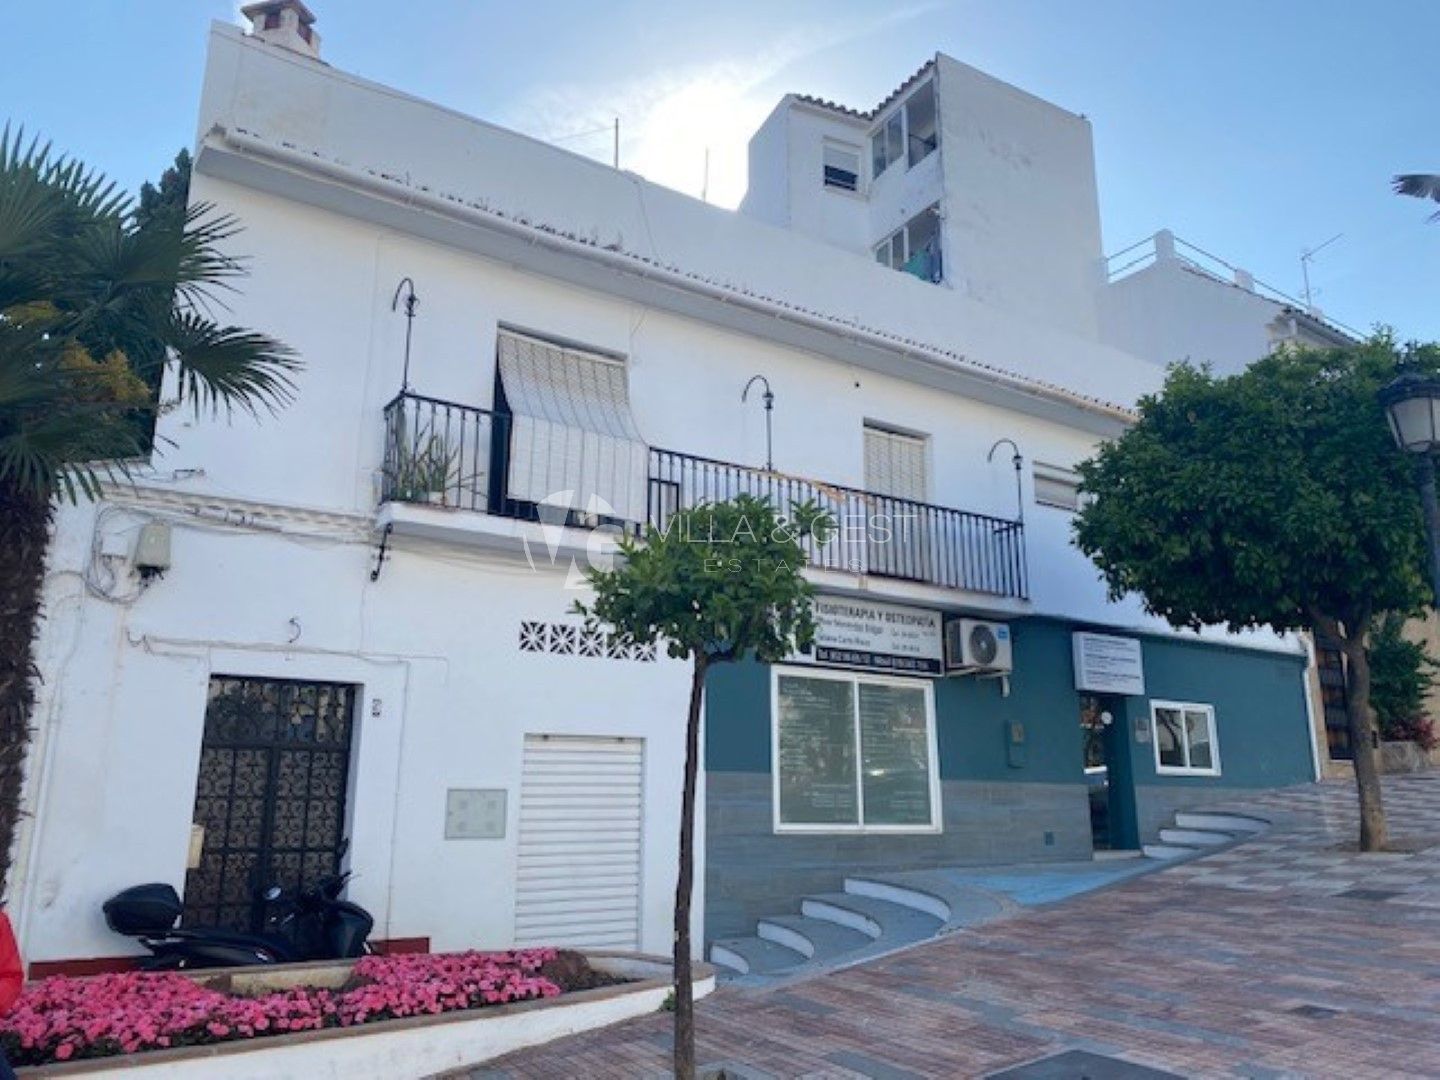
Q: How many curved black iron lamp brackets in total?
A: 3